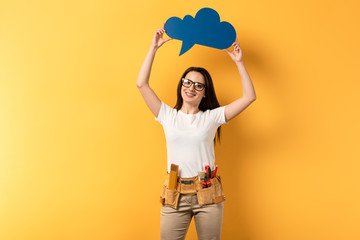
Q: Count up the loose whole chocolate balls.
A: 0